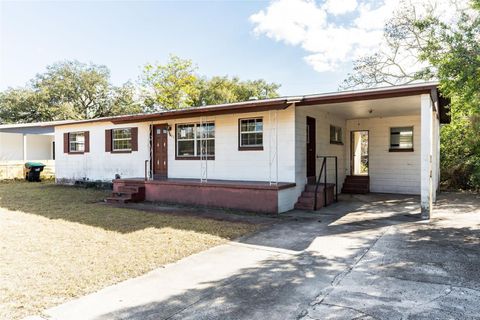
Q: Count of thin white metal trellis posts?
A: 3